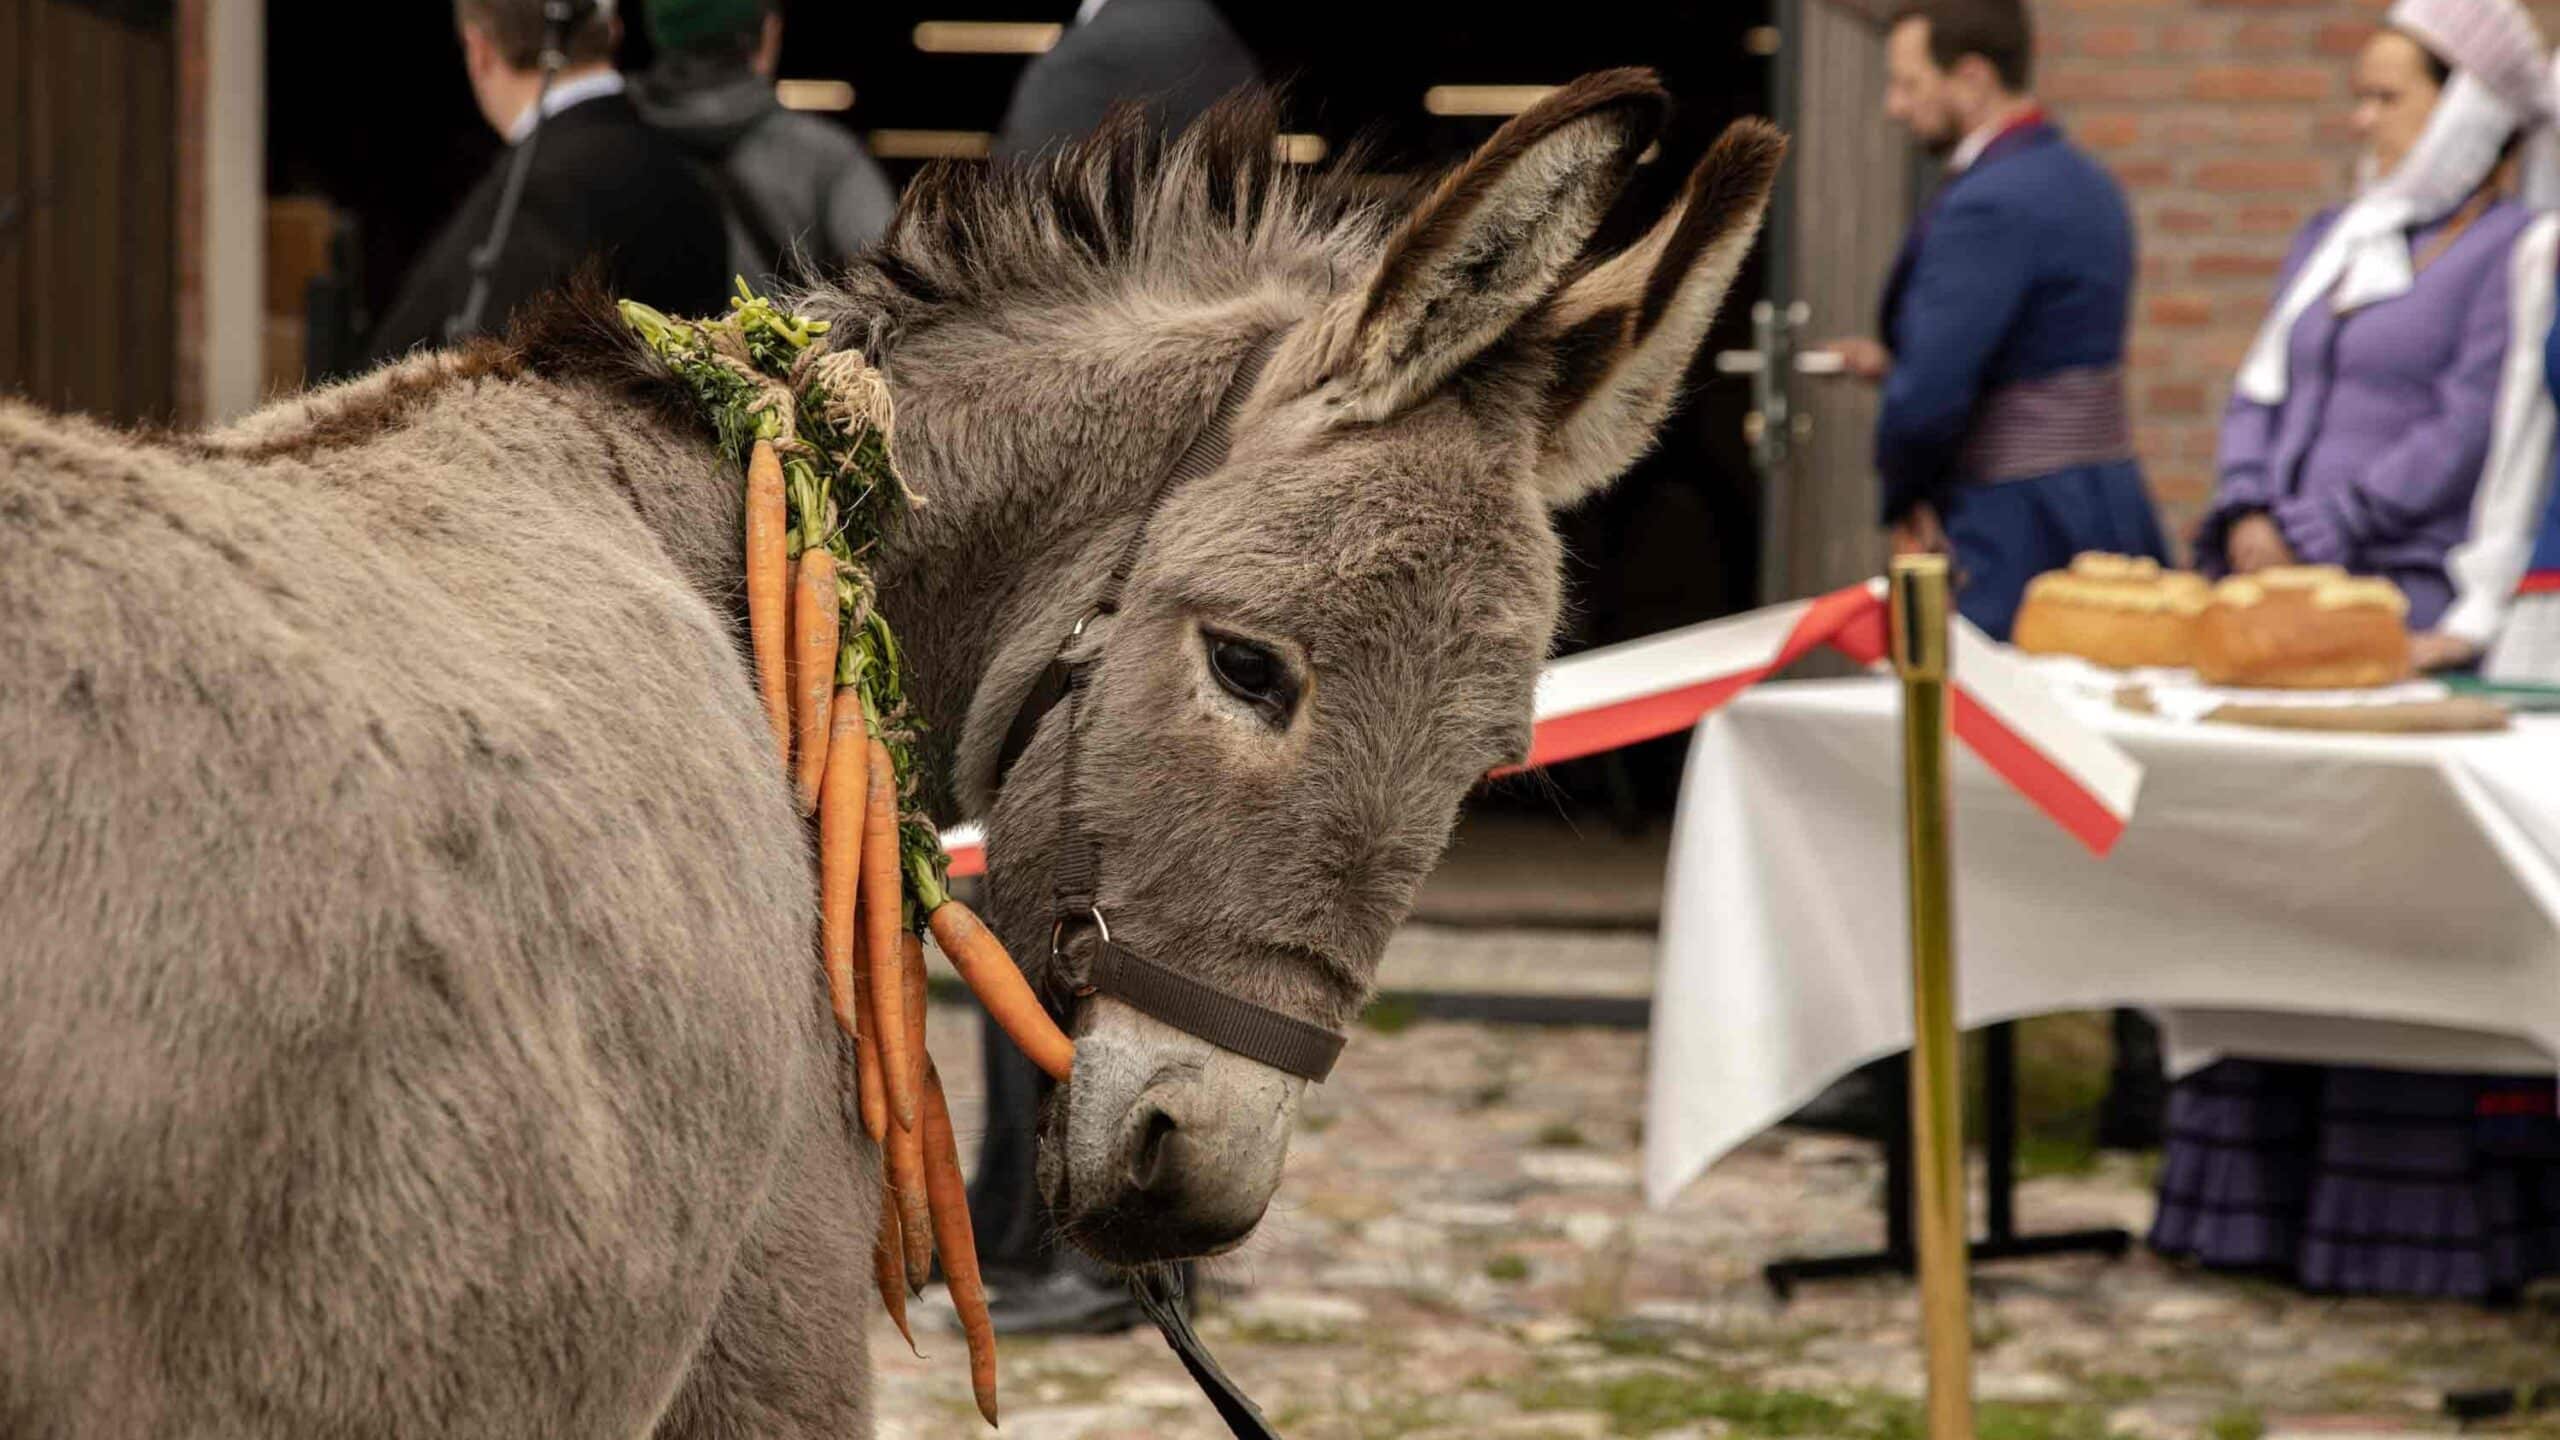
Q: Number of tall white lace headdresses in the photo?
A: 0